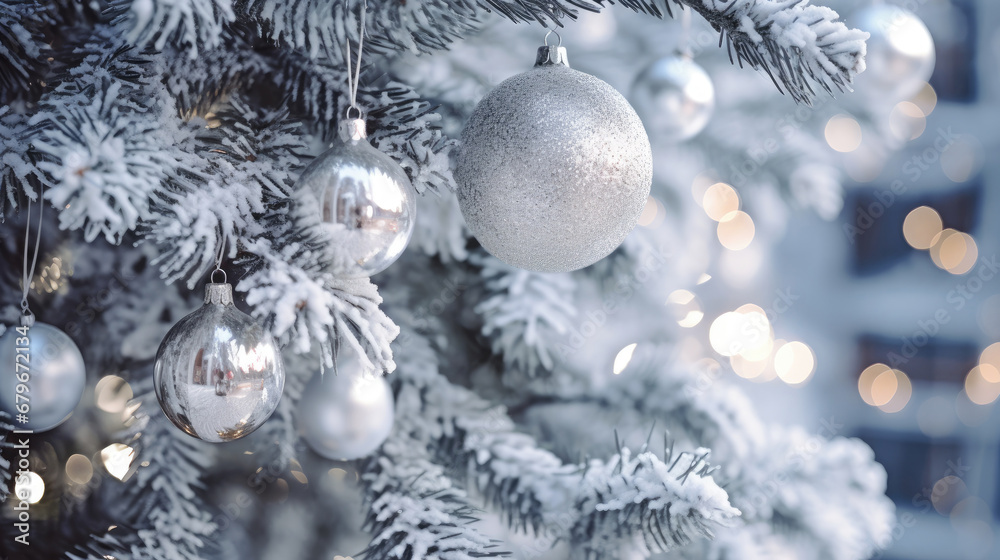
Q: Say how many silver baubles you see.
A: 7